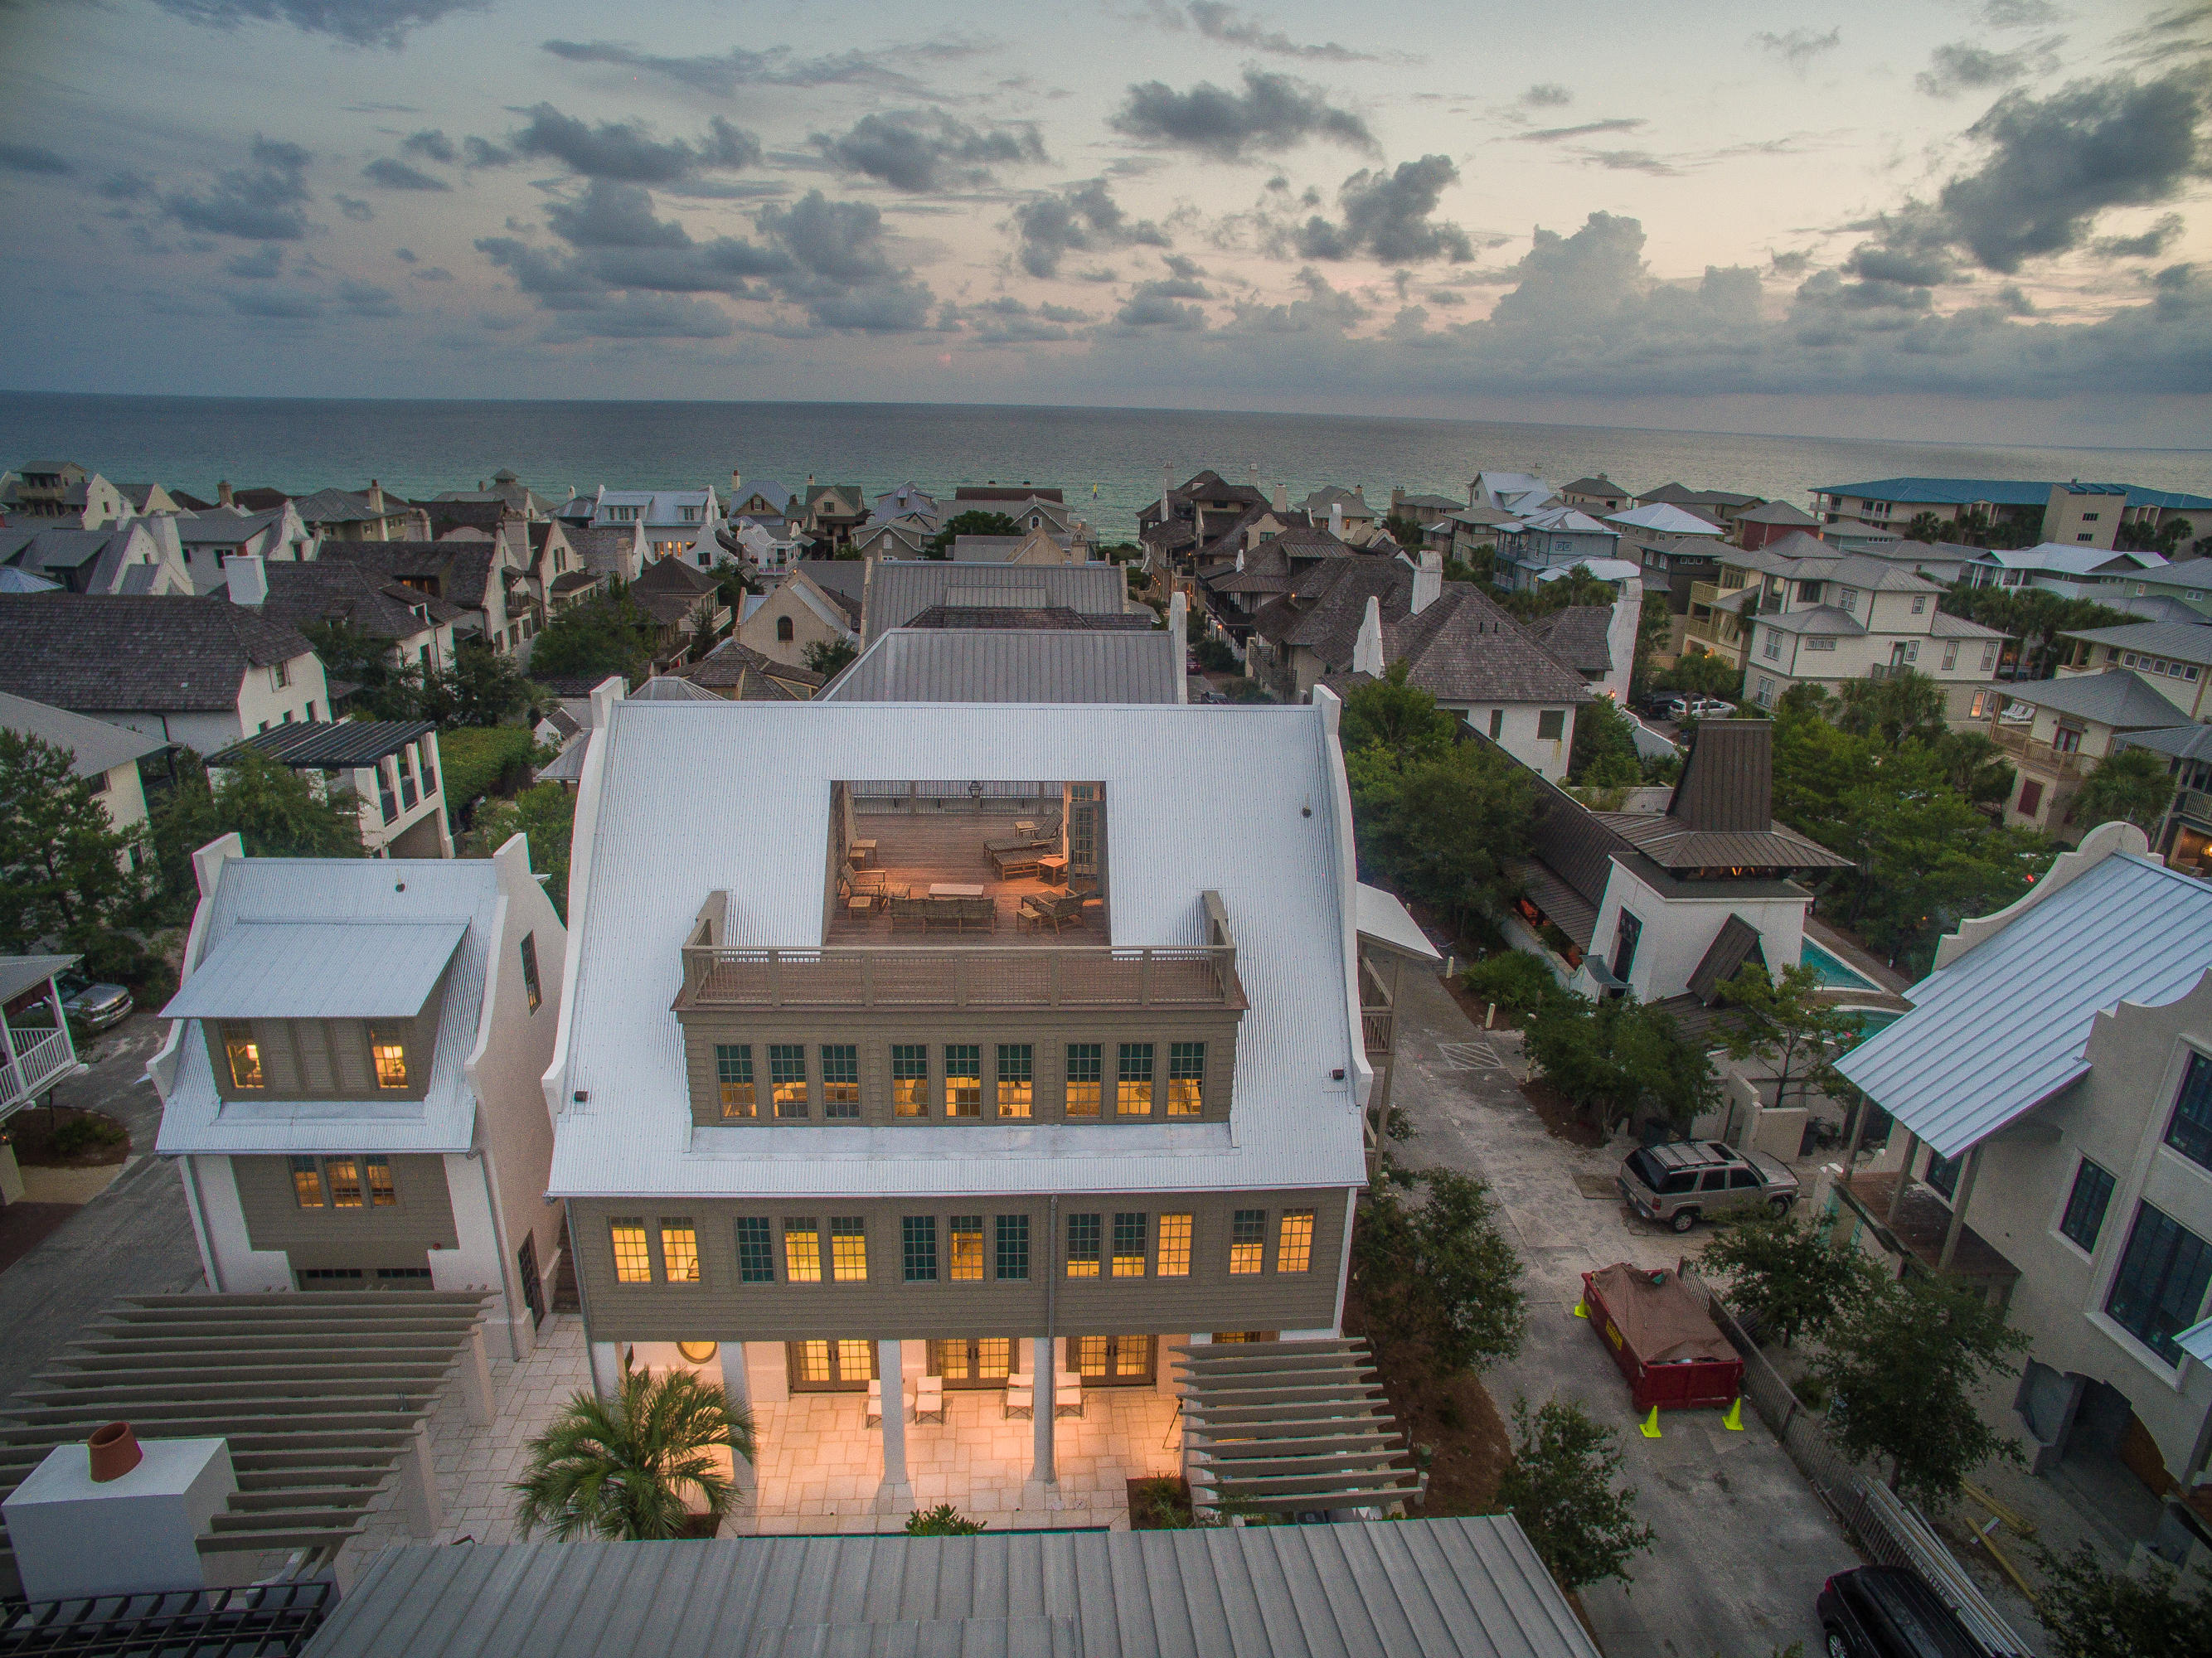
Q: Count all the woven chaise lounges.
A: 2